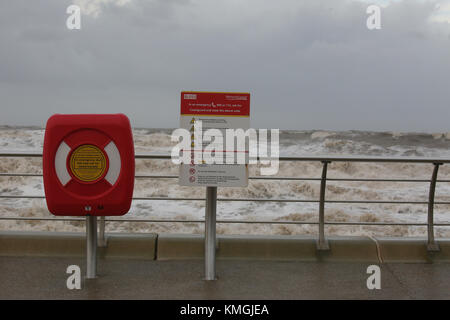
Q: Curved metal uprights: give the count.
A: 2